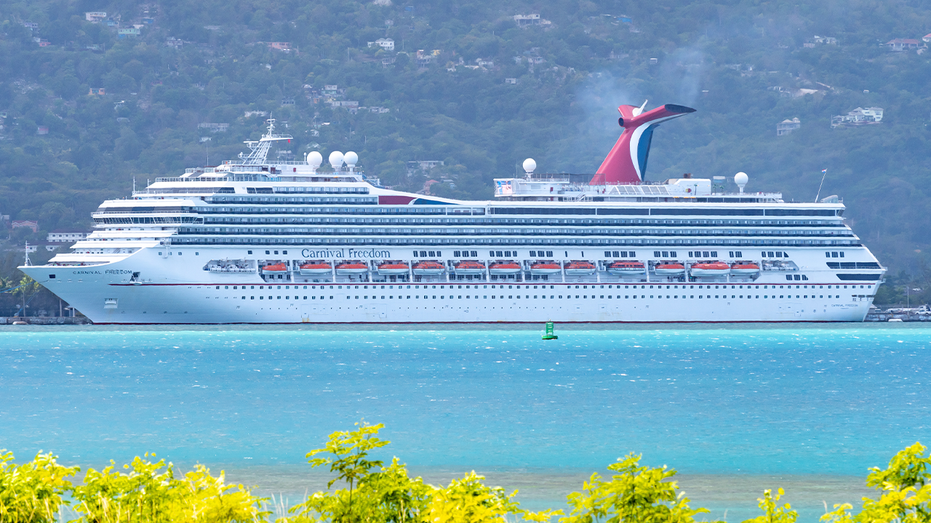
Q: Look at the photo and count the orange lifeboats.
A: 13